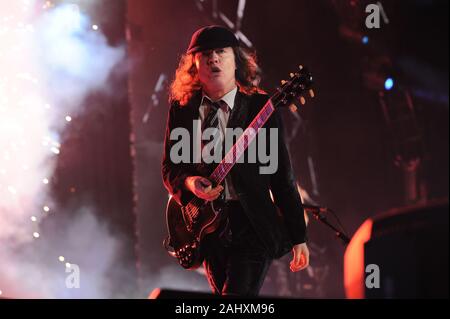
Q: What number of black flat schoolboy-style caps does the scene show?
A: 1